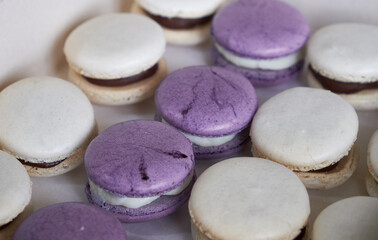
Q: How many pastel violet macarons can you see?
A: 4